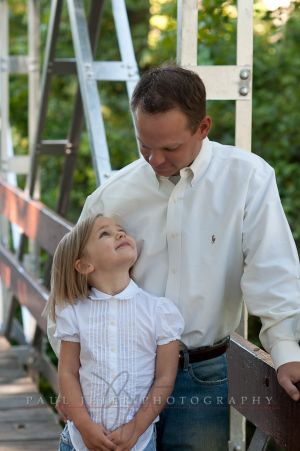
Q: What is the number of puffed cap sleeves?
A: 2